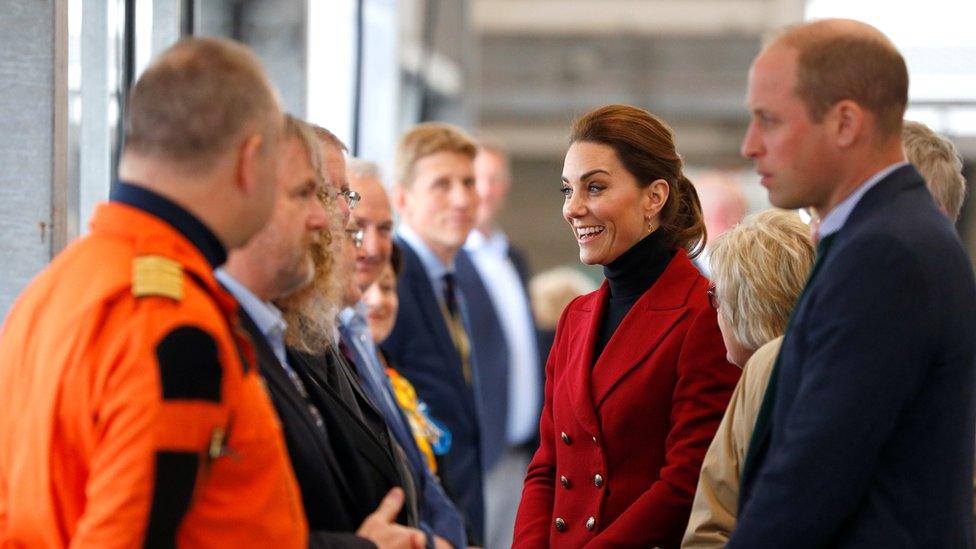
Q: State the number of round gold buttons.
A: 6